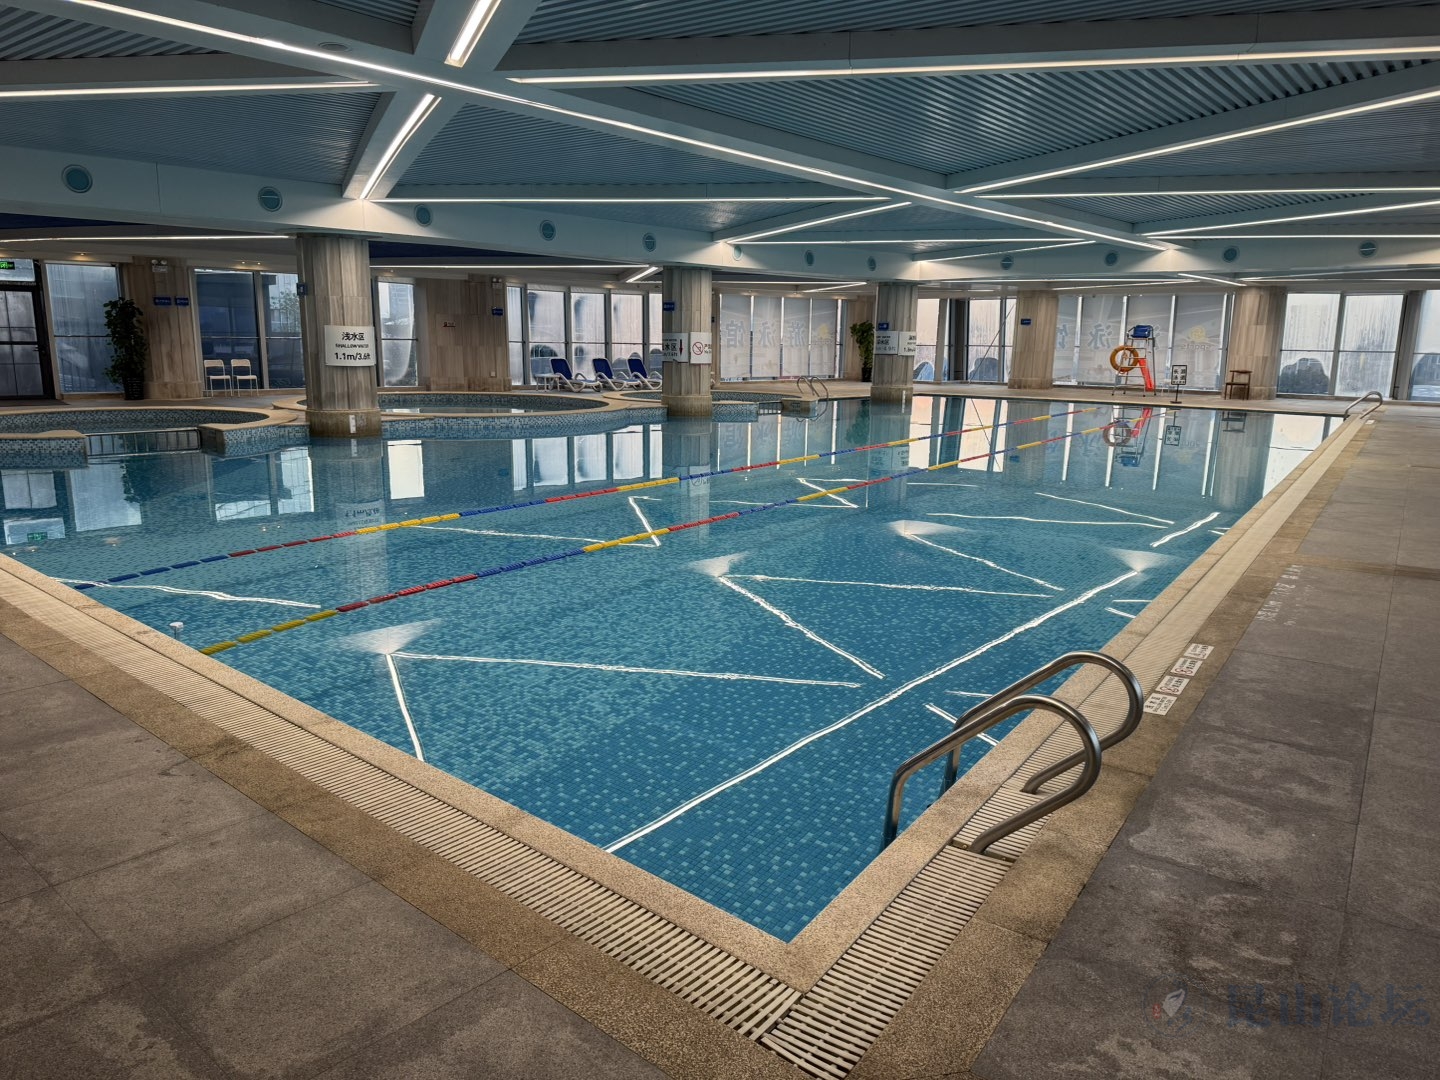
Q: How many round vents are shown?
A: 12